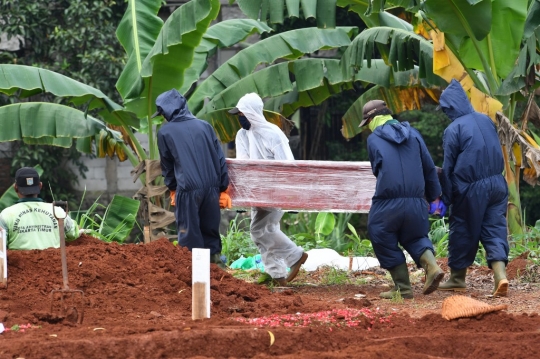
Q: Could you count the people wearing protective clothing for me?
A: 4